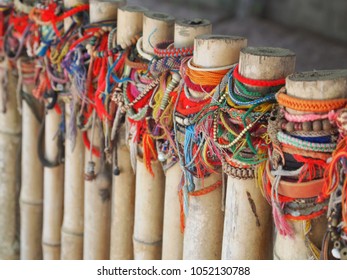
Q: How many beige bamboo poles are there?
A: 11